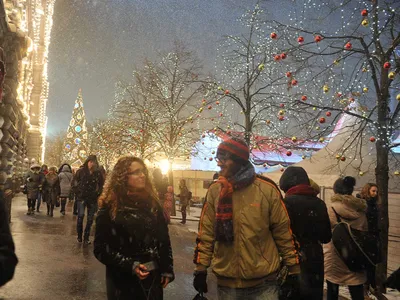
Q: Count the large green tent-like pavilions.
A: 0